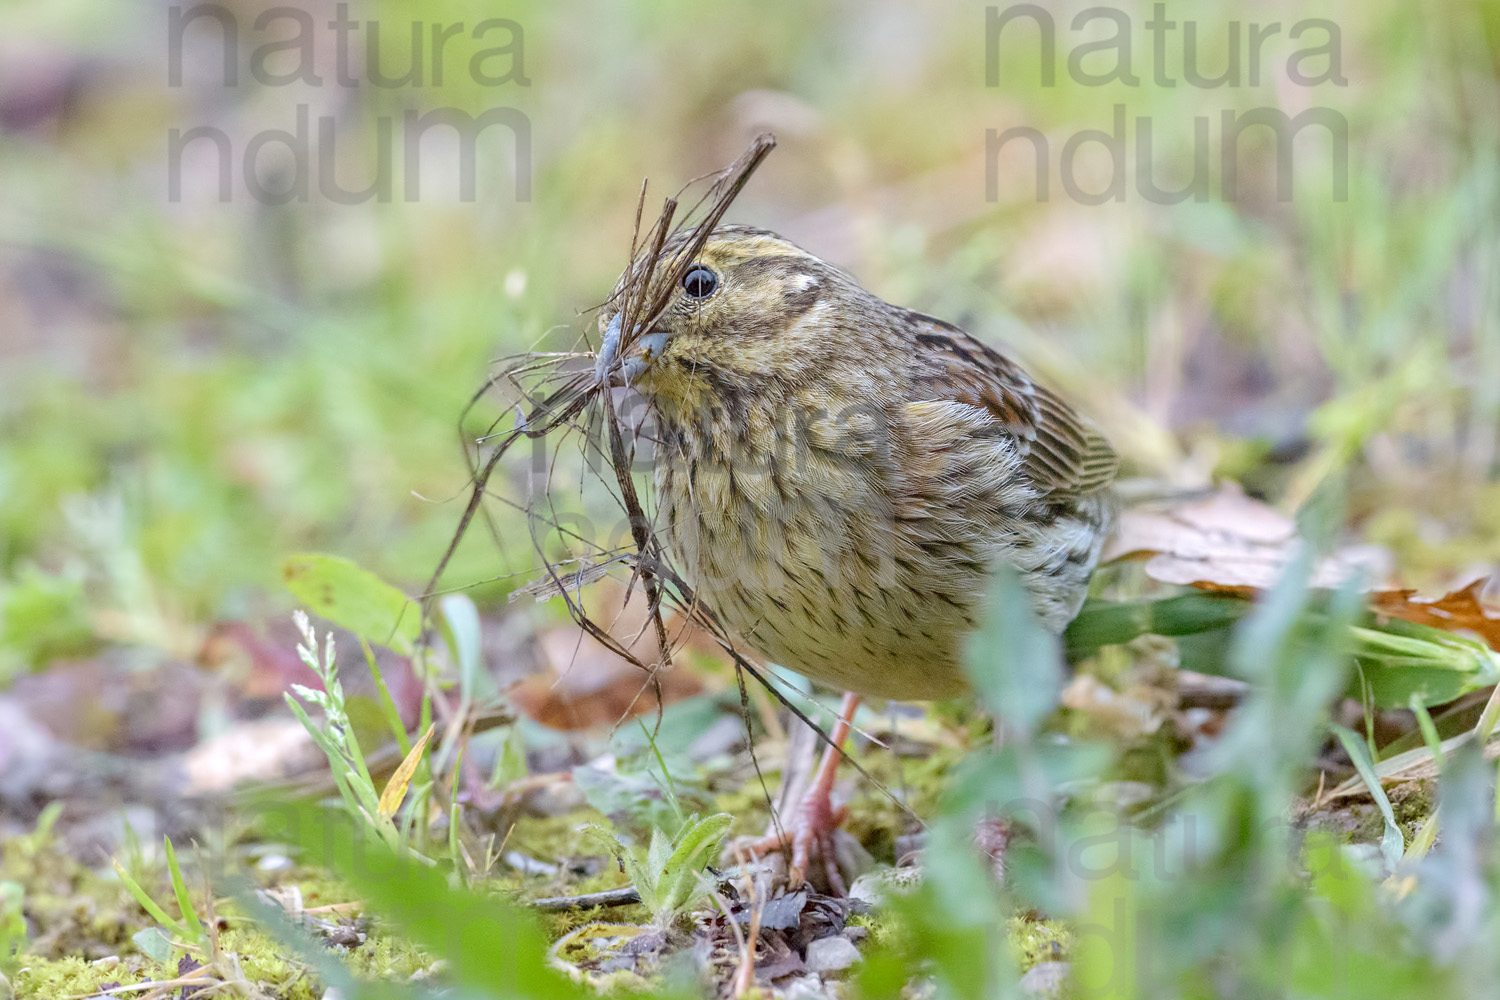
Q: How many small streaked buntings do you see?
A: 1